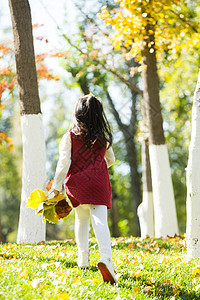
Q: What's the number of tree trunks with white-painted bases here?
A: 4